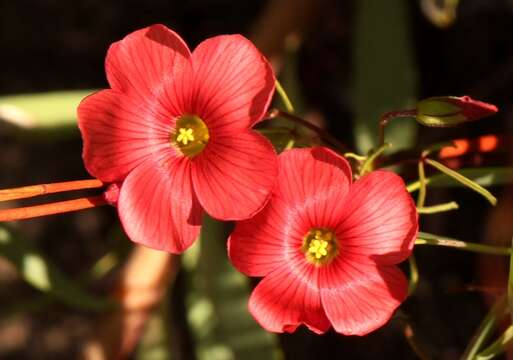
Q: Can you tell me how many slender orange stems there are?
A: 2